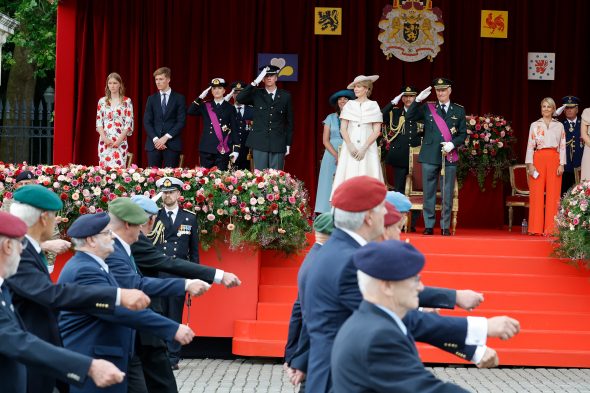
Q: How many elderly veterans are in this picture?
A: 10